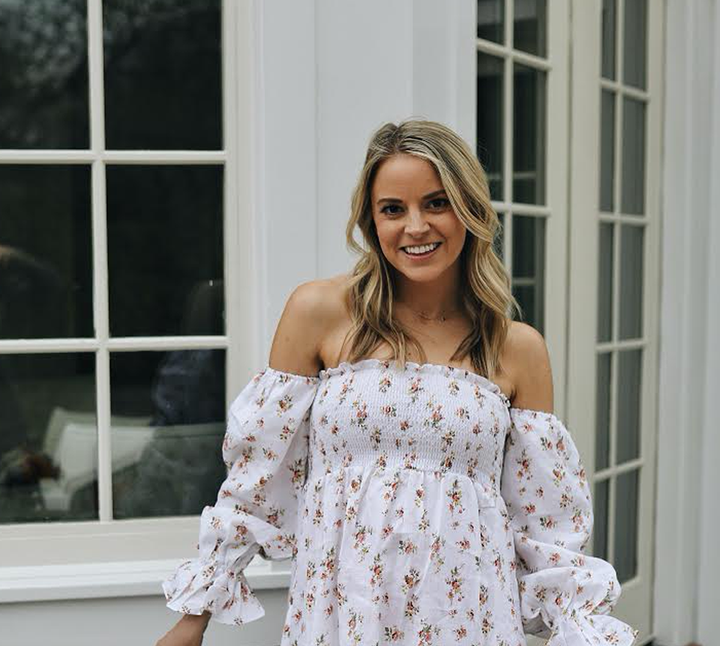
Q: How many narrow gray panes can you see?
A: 10